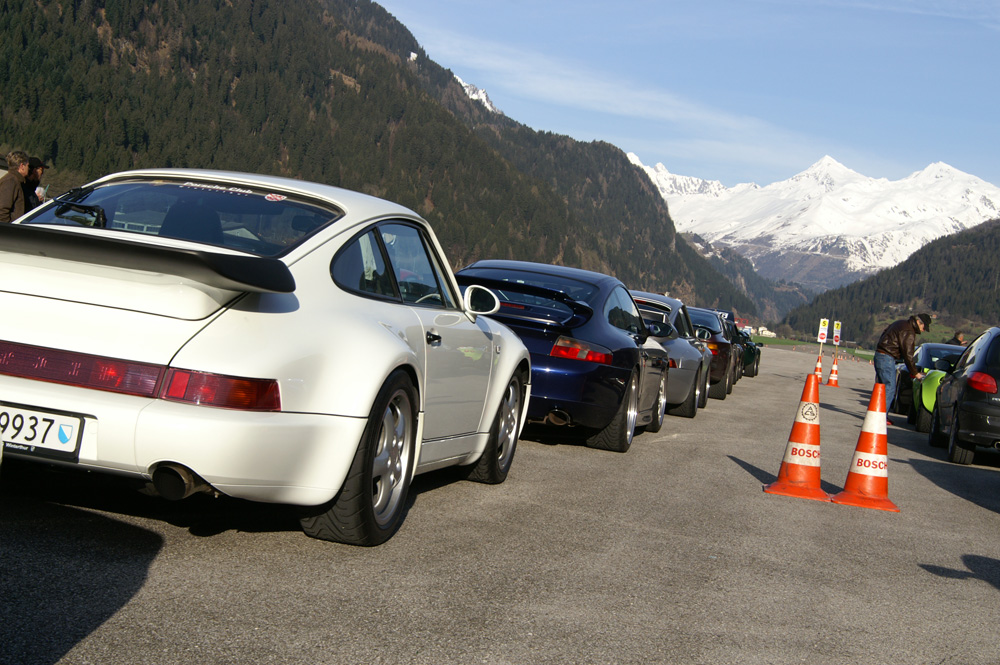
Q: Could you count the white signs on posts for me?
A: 2